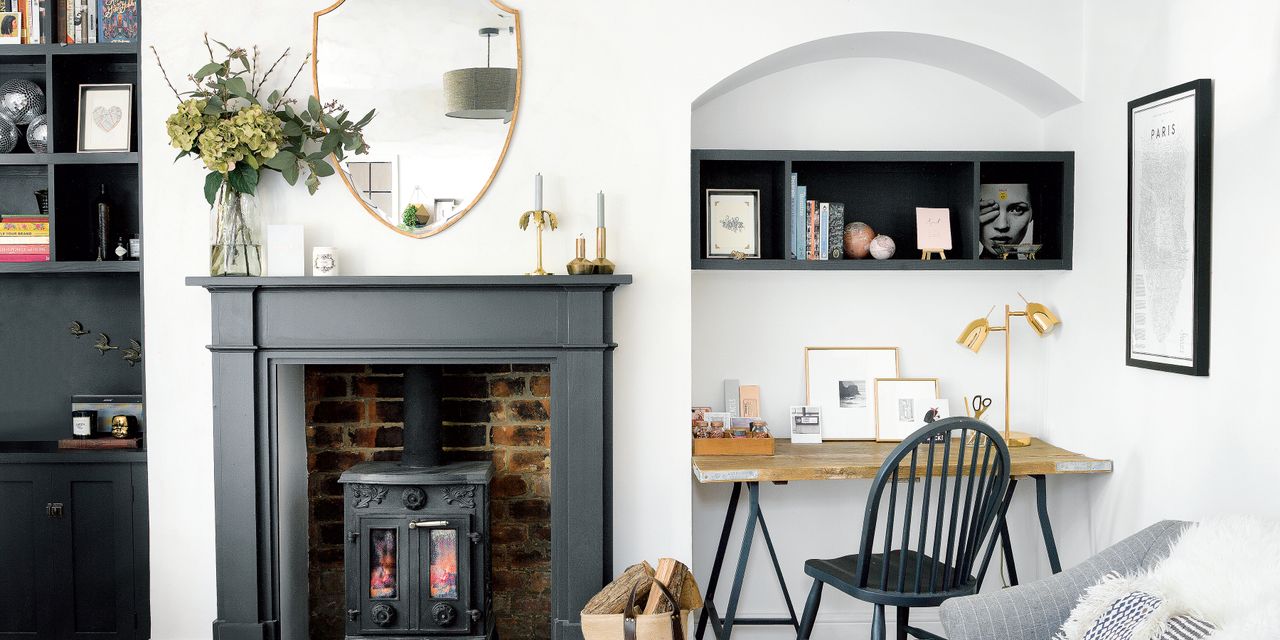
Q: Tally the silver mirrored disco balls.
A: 3